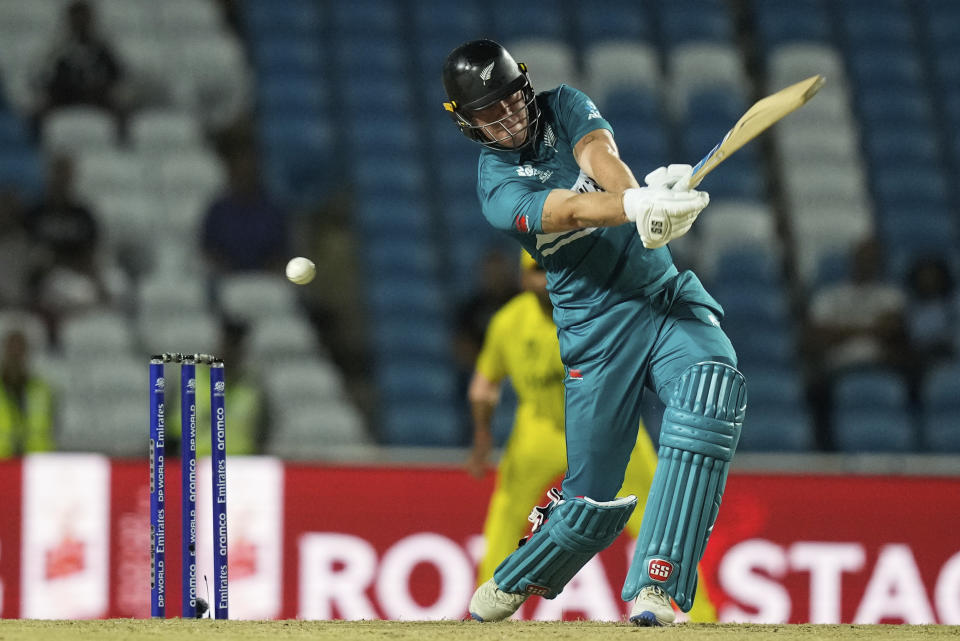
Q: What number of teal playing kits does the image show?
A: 1